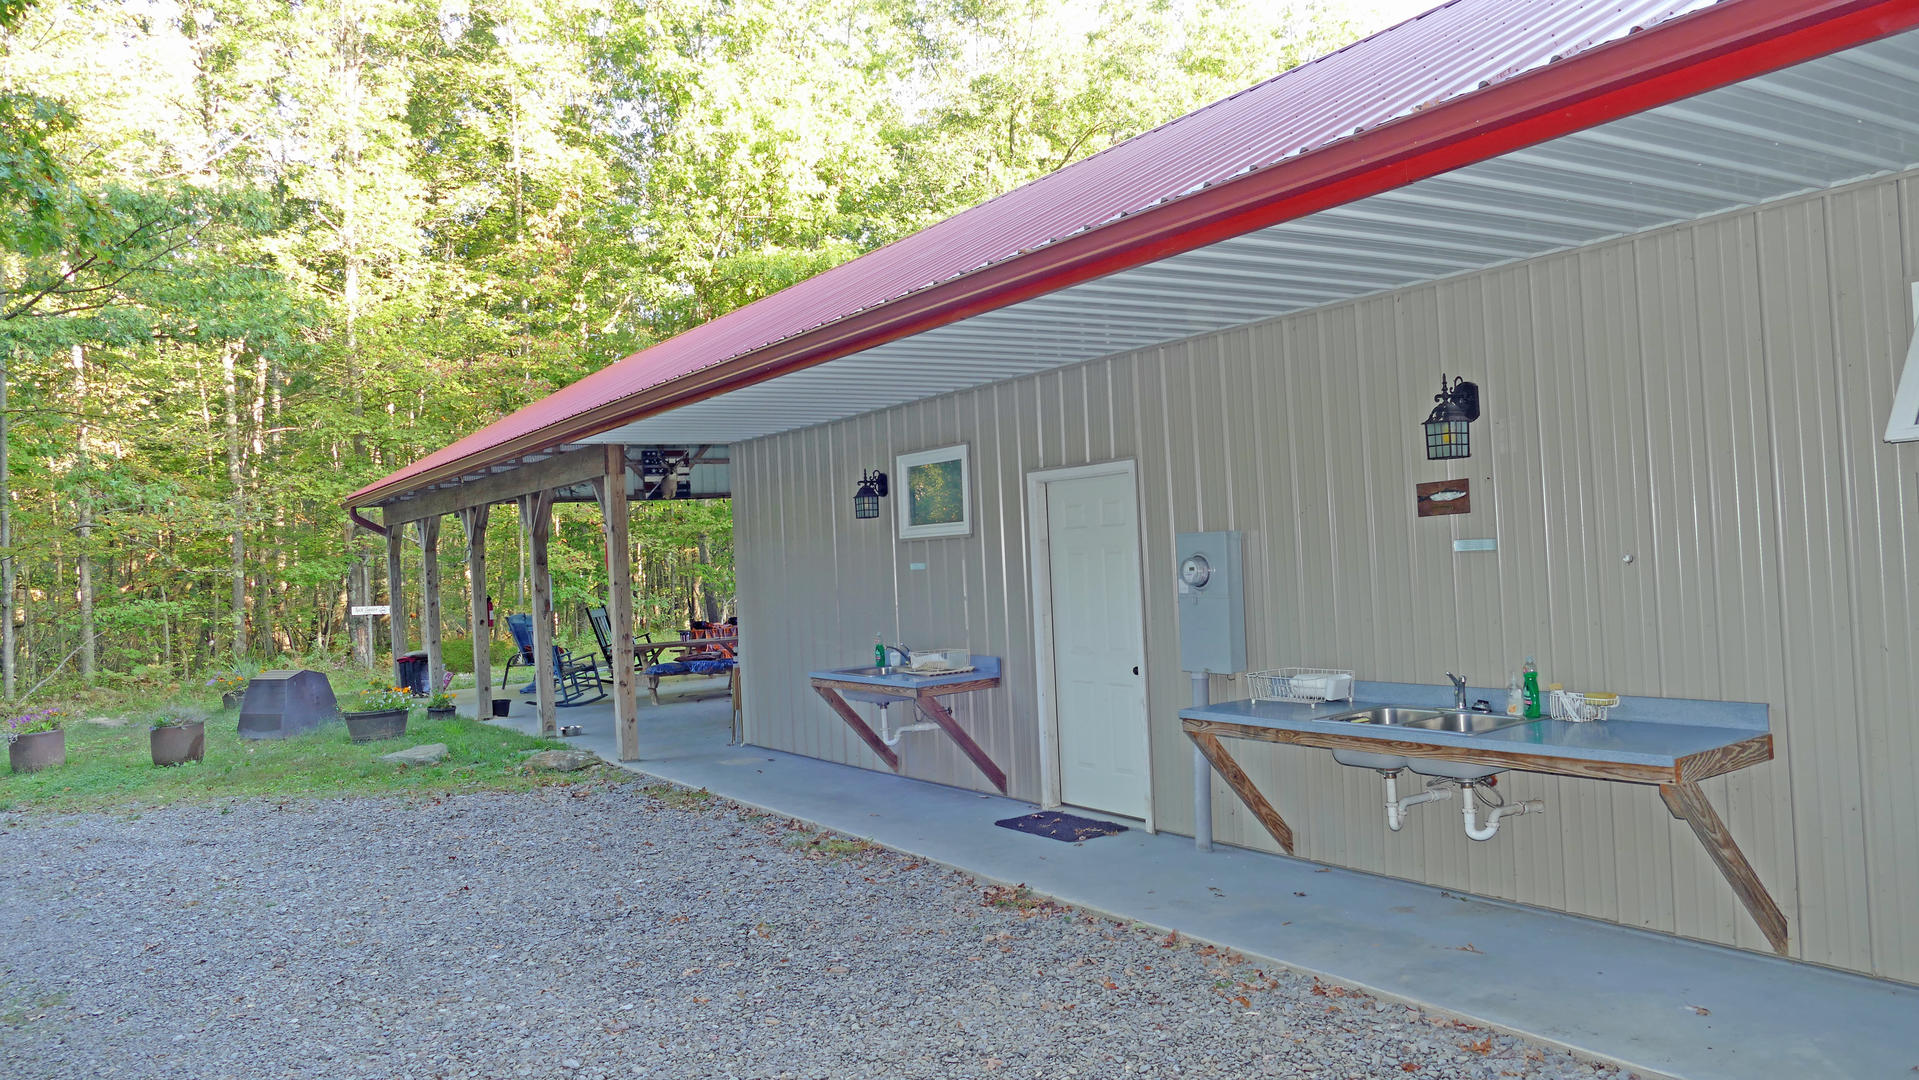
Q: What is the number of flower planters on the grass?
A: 5